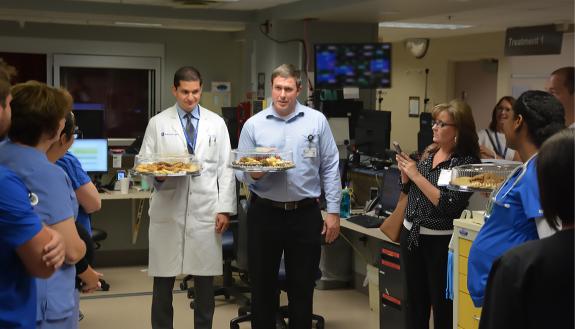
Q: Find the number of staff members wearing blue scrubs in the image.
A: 4